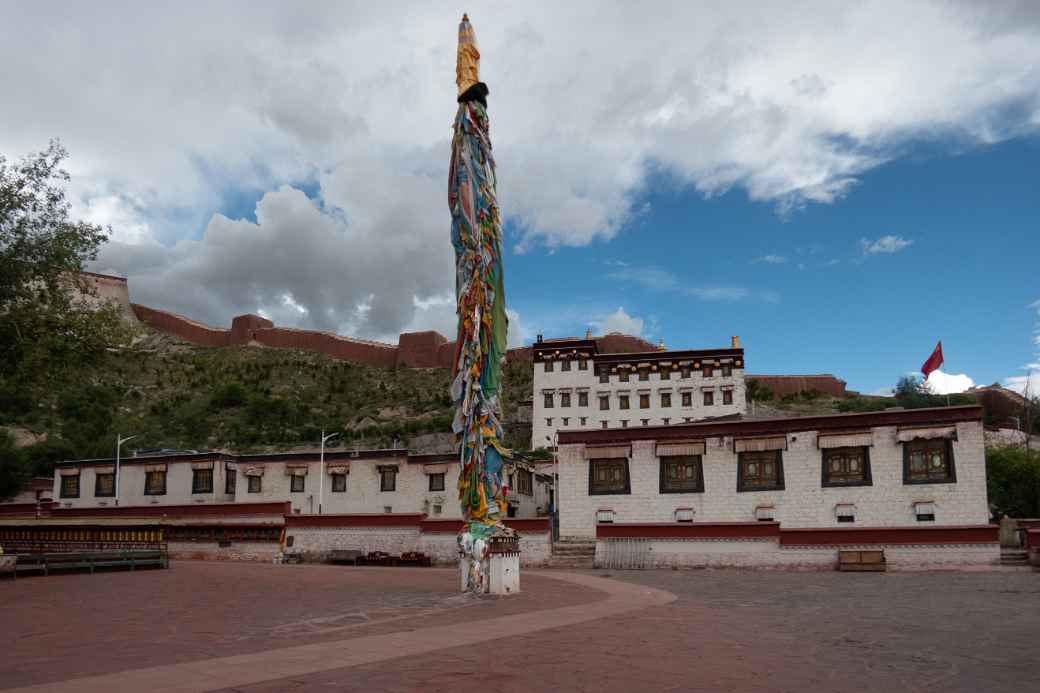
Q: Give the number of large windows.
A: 5